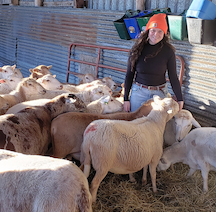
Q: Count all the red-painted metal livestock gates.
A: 1